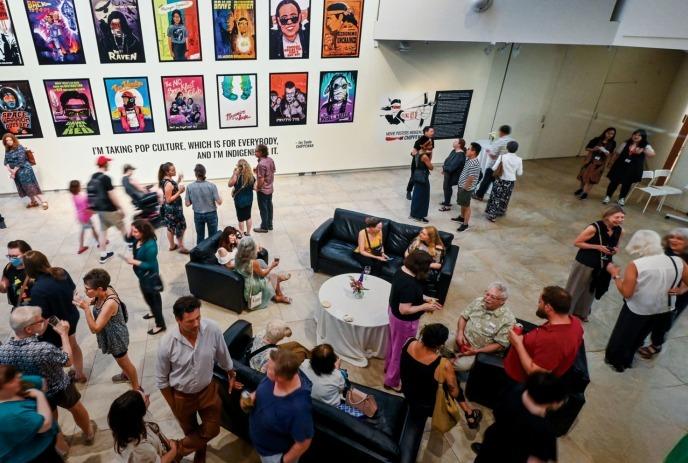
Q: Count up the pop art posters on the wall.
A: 14